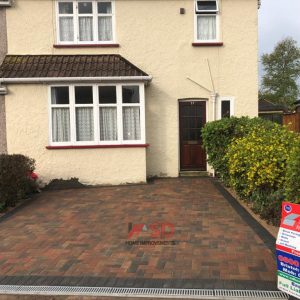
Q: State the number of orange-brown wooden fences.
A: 1